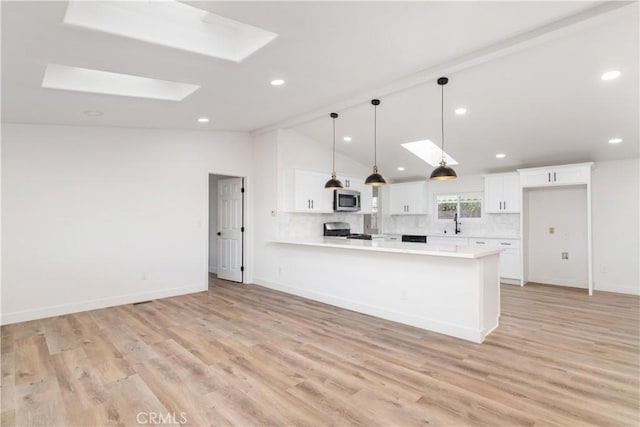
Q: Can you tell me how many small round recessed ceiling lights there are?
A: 8